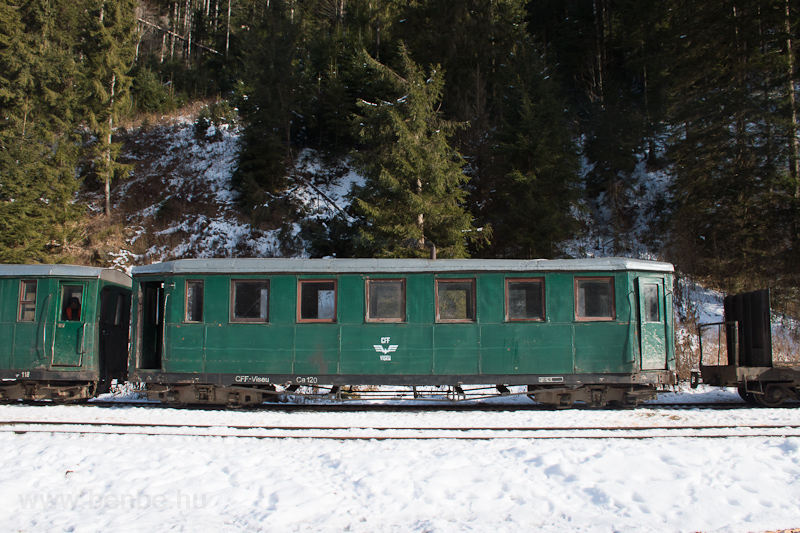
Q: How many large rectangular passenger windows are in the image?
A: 6